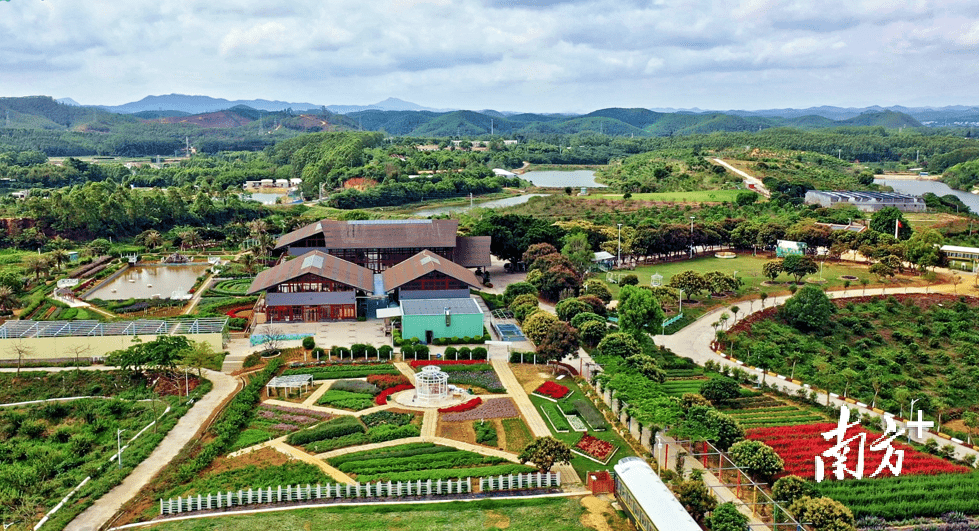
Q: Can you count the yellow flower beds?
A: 0